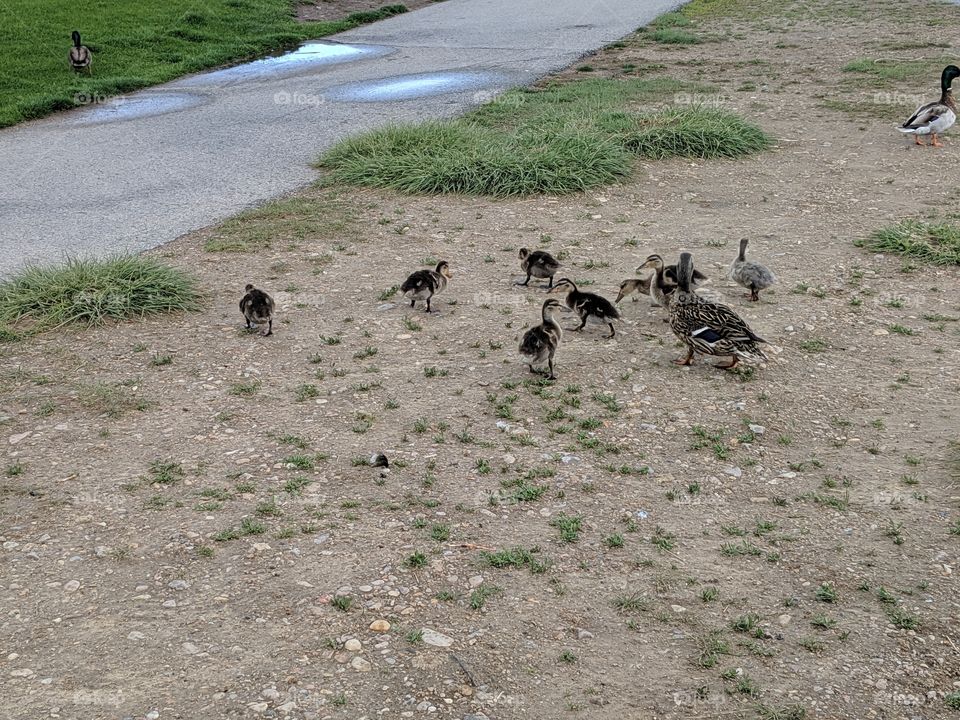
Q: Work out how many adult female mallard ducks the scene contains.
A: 1